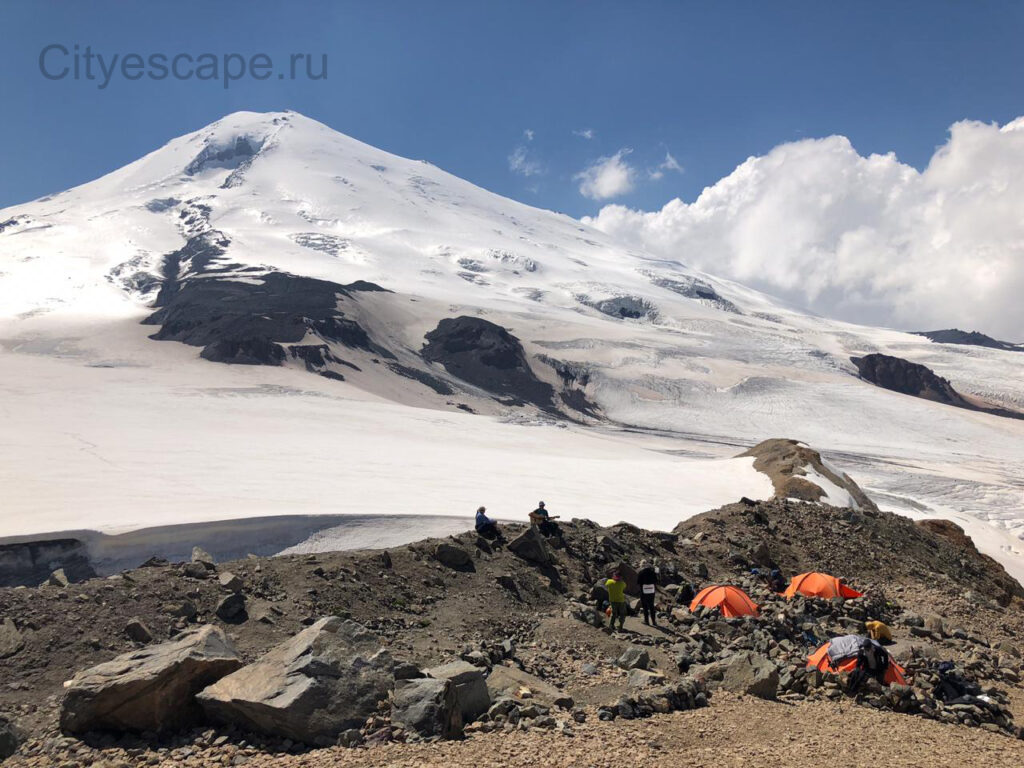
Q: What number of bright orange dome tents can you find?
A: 3